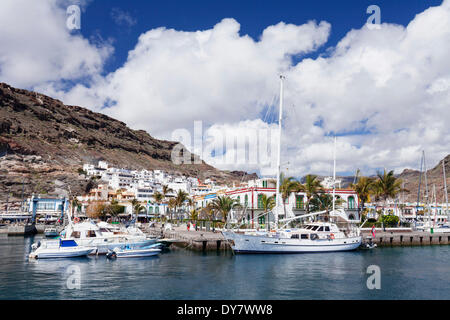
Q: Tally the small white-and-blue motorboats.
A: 2